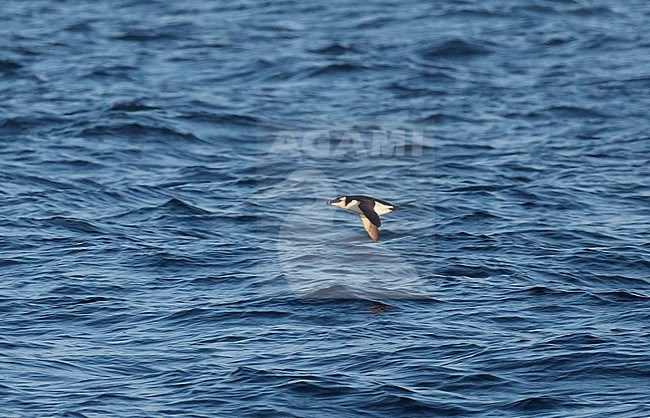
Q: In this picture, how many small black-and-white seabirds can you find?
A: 1